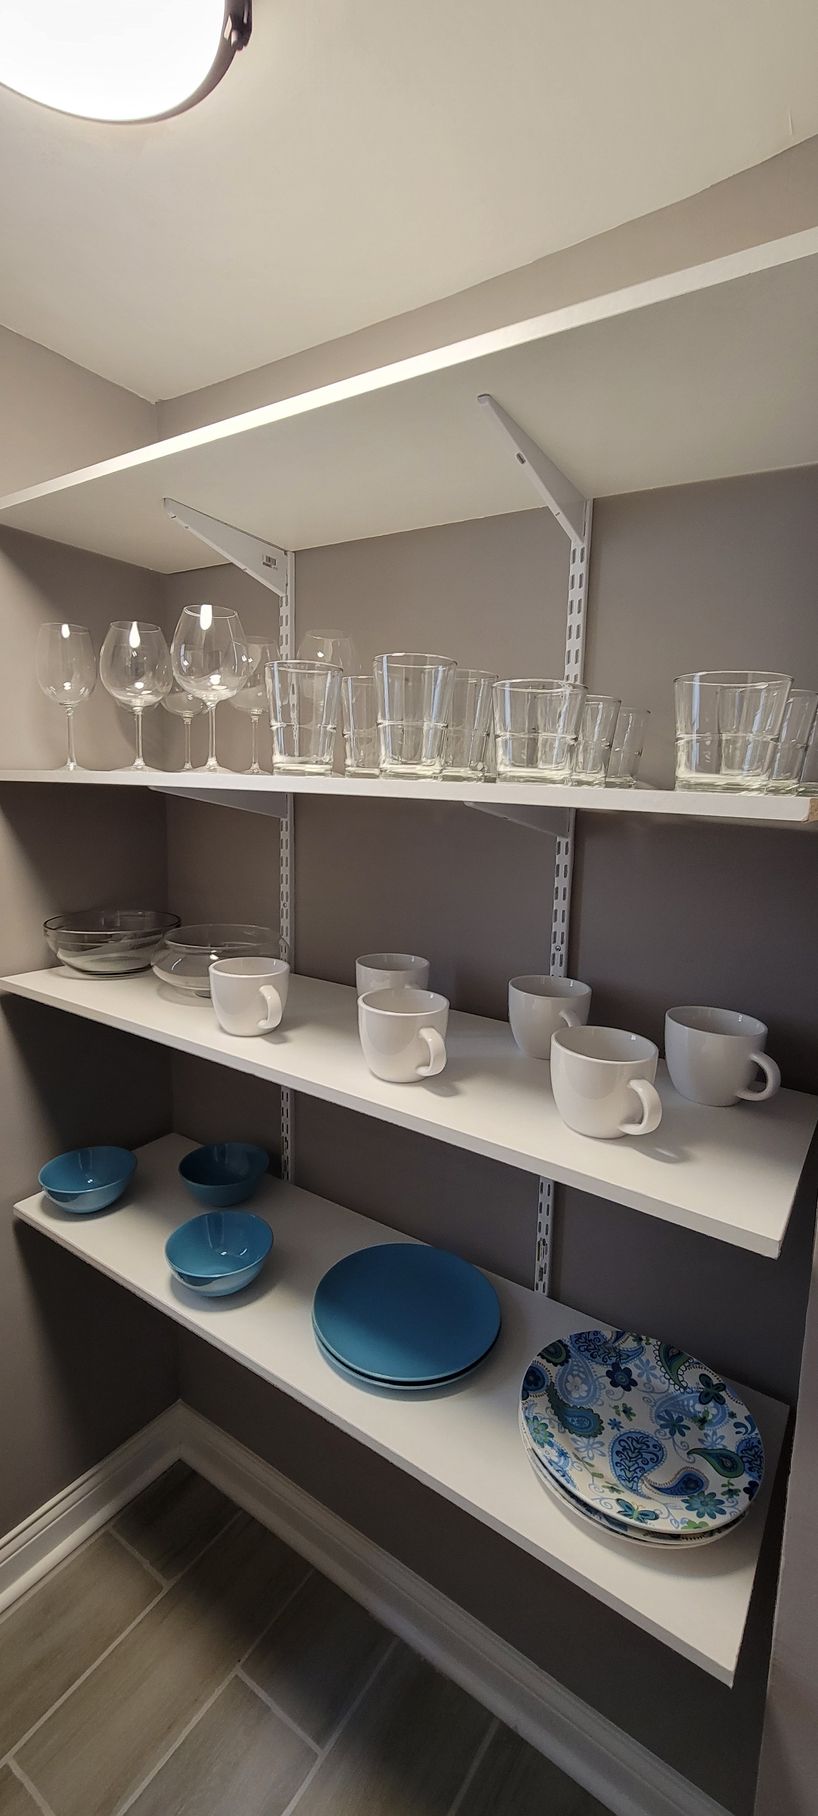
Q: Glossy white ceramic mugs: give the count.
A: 6